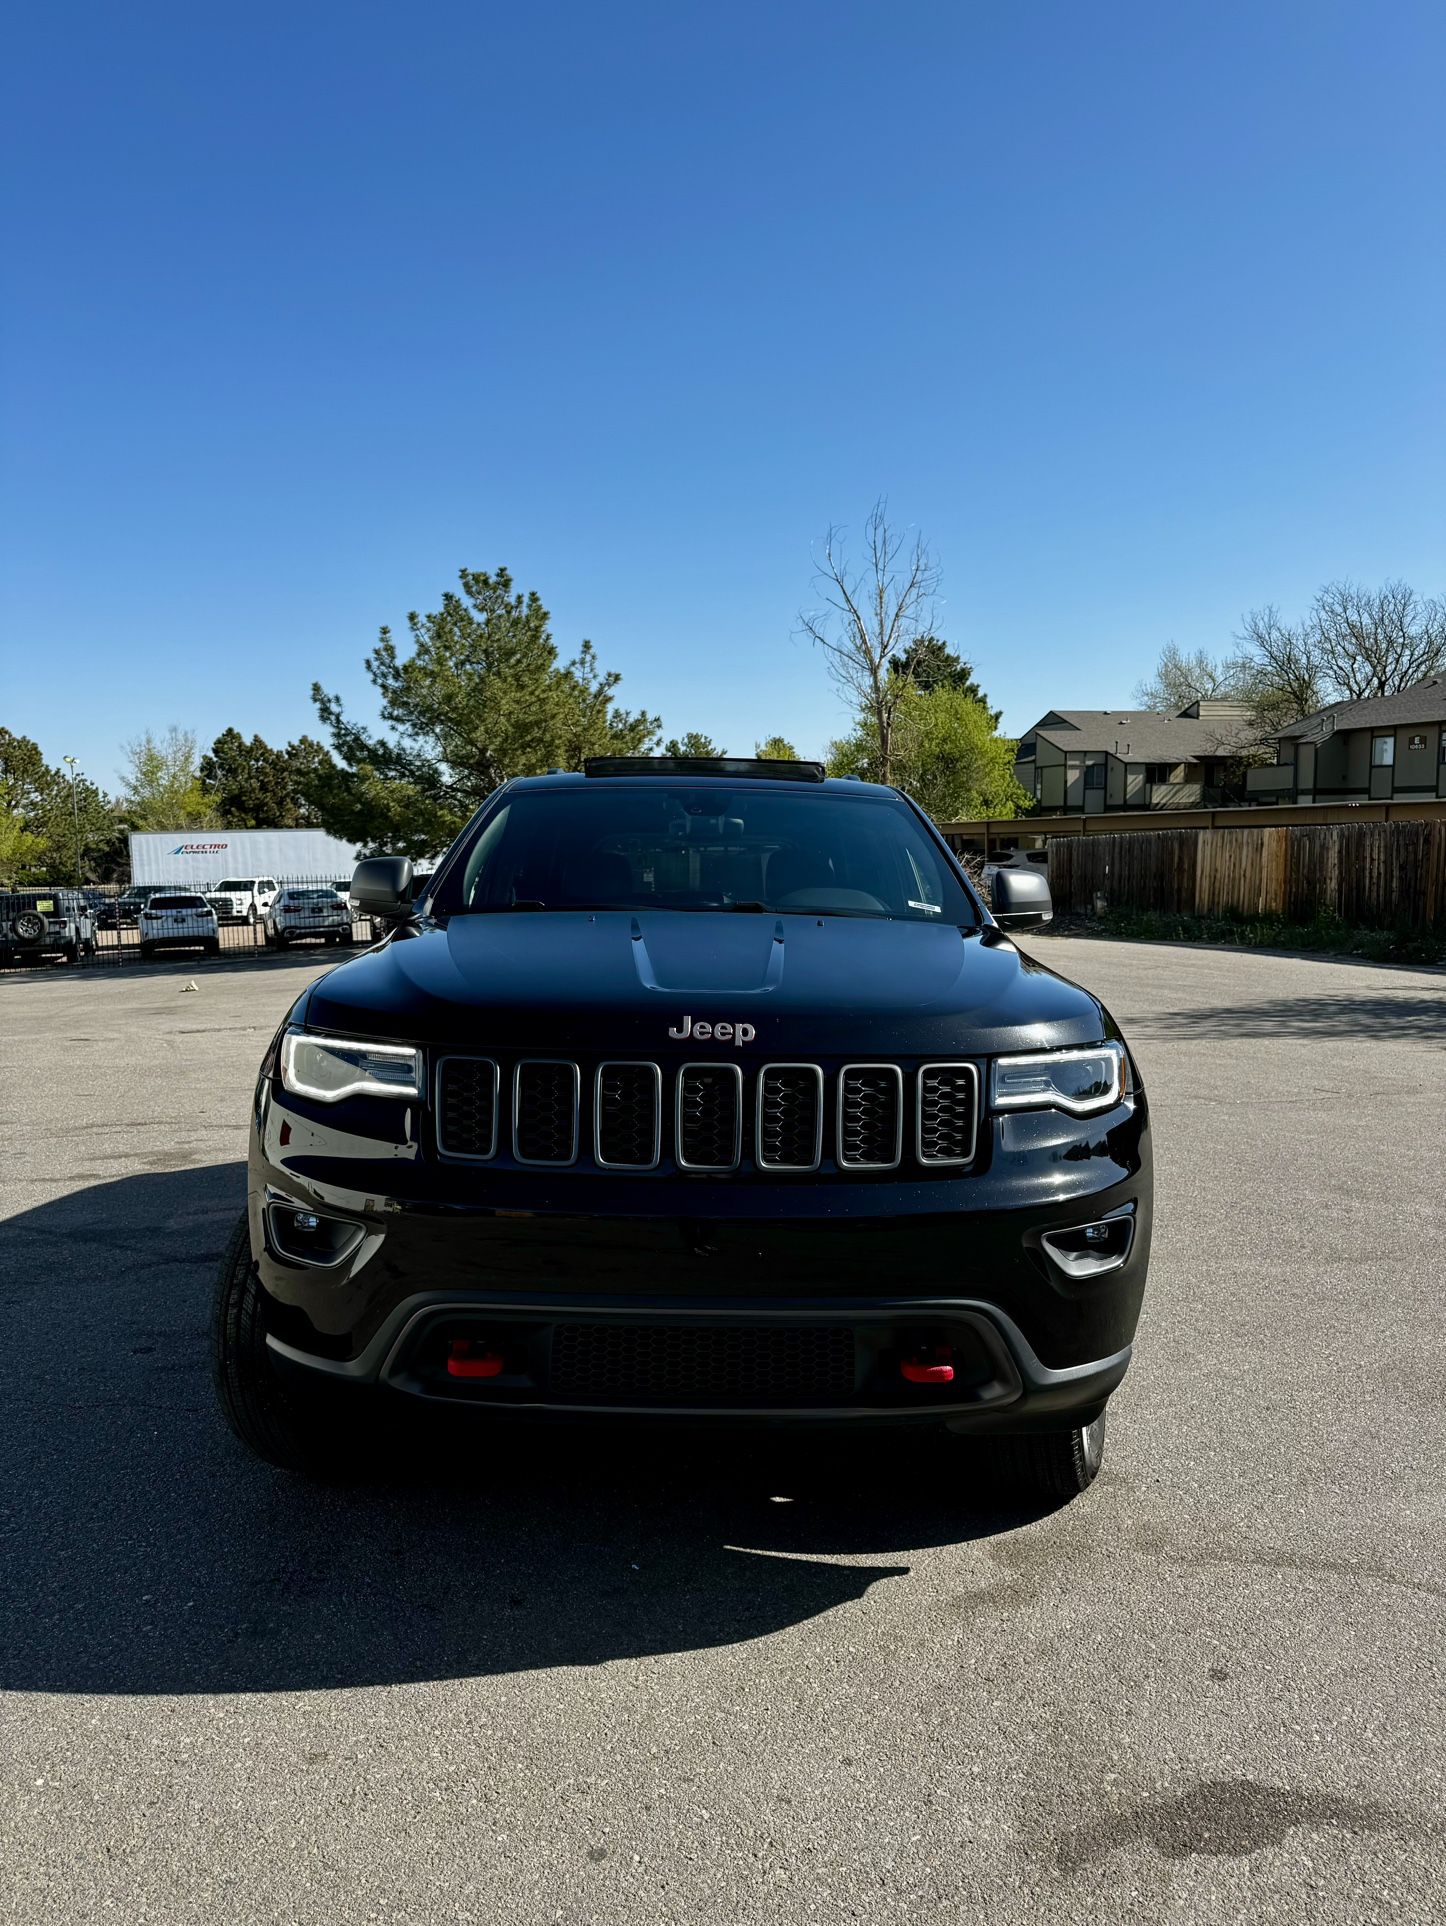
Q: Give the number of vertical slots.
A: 7